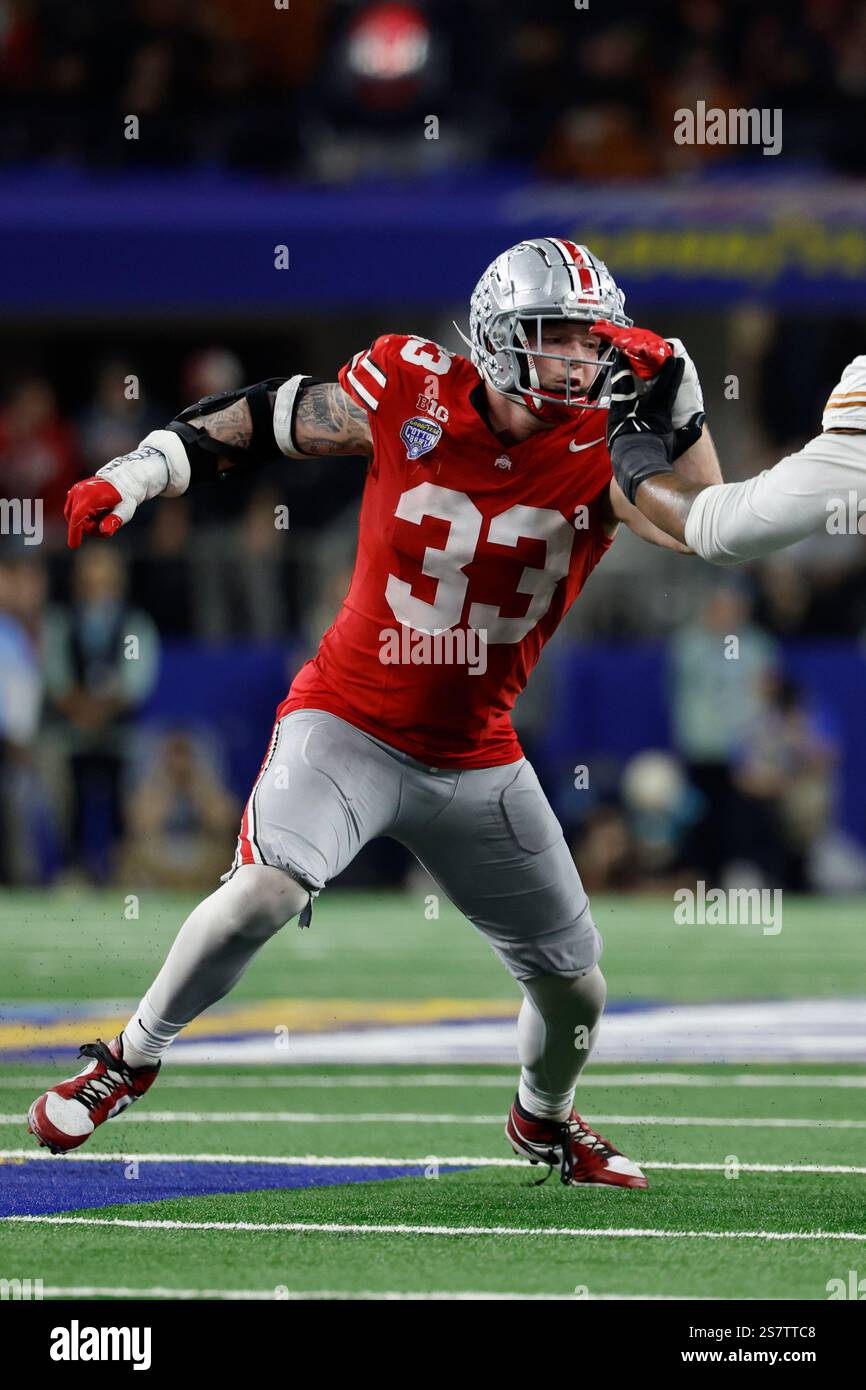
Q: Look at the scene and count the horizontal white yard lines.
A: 5